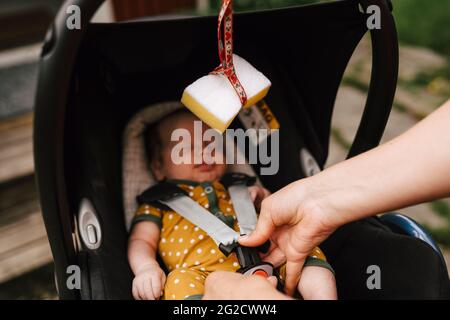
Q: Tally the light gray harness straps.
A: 2